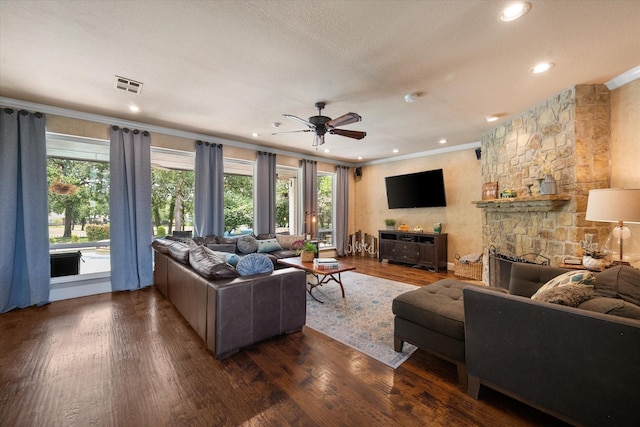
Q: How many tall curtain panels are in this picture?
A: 6